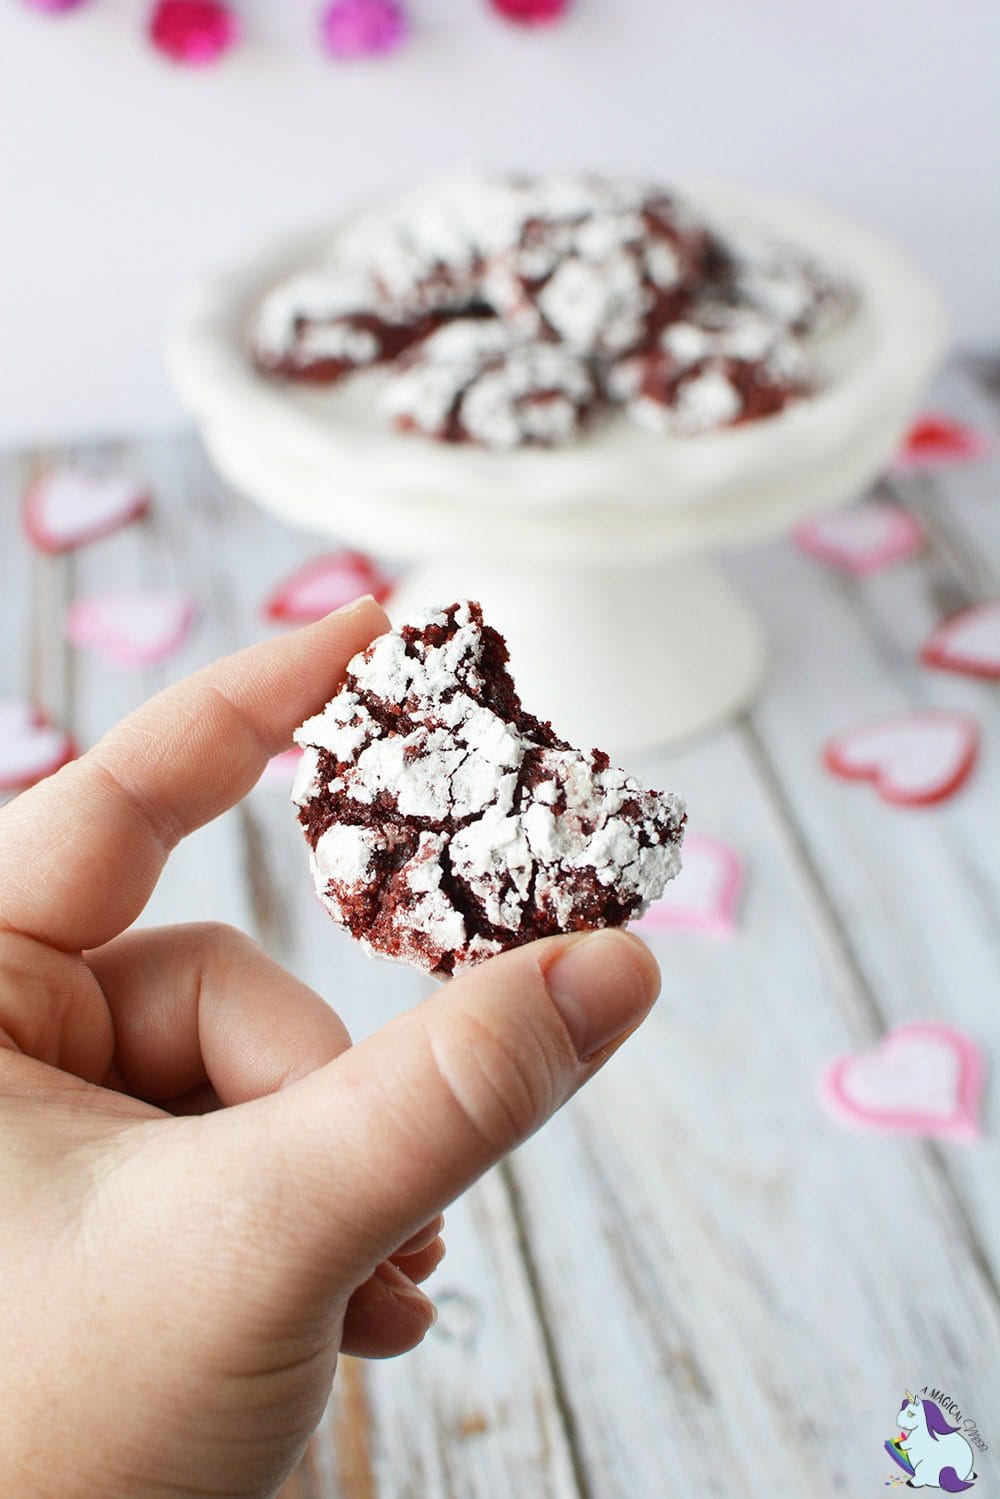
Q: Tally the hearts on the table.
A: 11